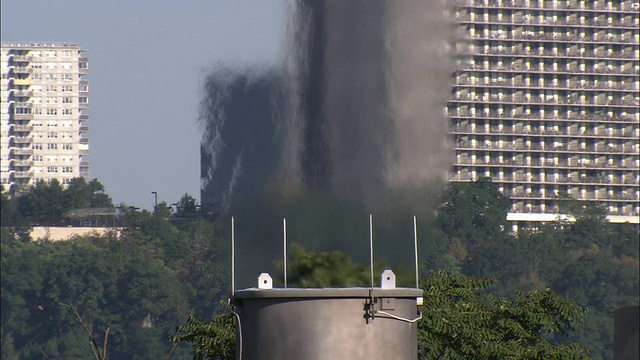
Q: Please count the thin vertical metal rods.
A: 4